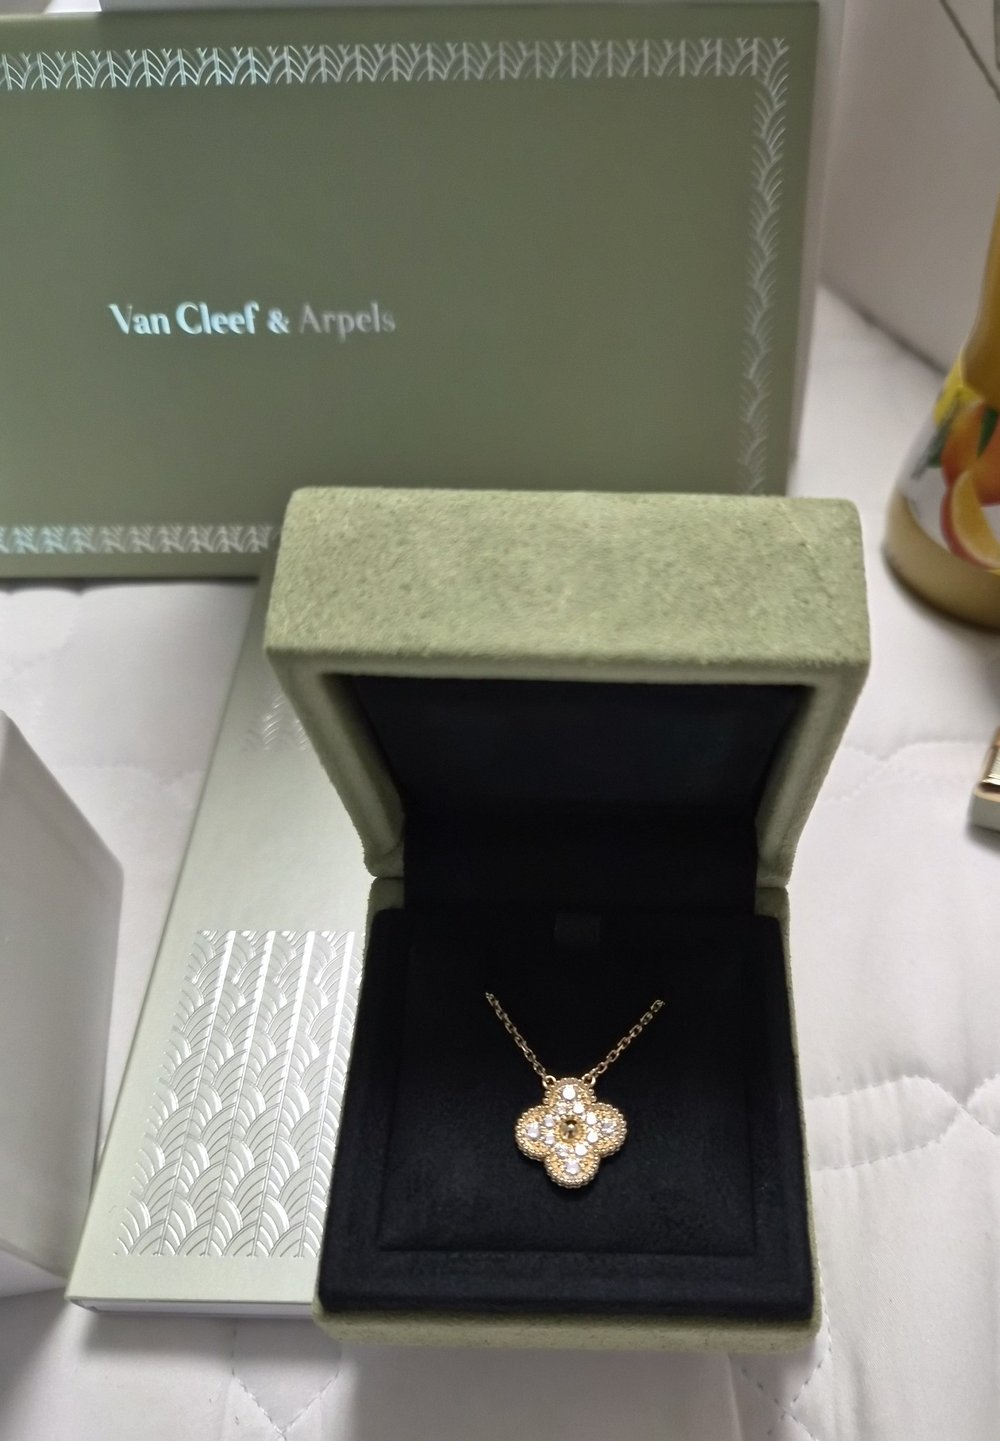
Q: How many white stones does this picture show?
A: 12